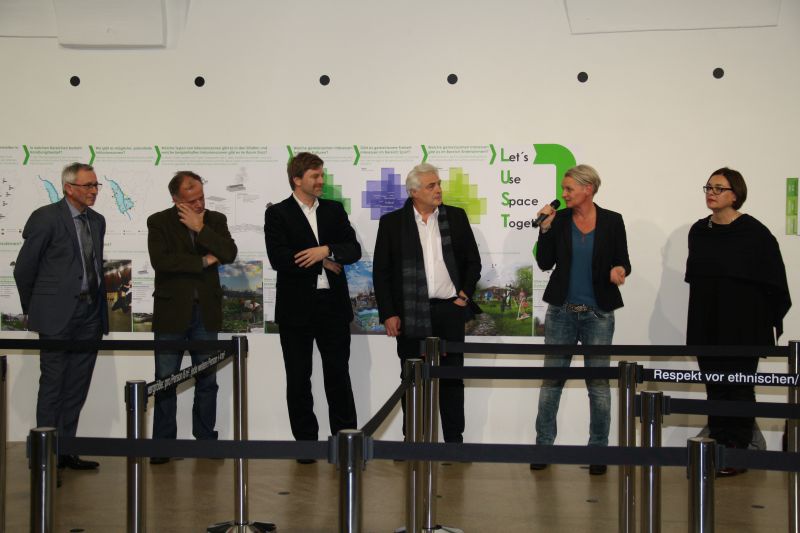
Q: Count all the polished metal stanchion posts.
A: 11